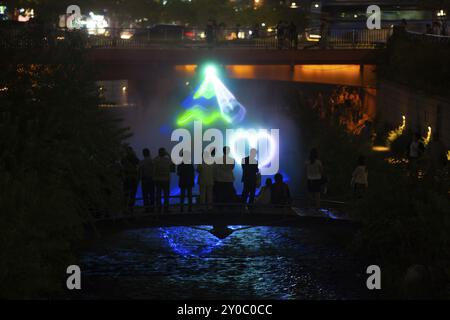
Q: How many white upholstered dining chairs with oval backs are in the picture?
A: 0